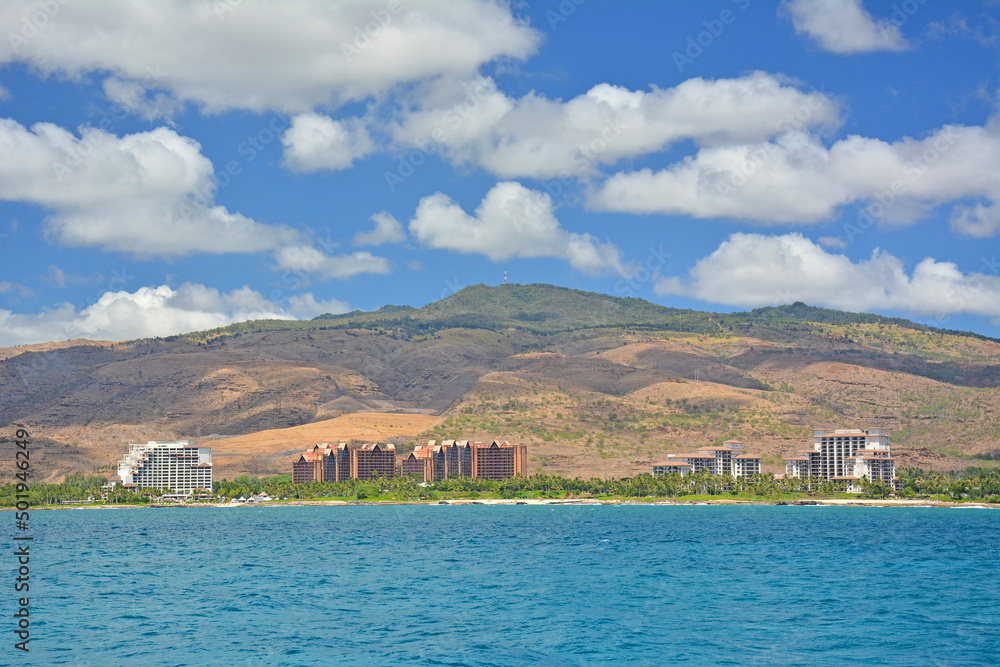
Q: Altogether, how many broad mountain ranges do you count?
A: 1